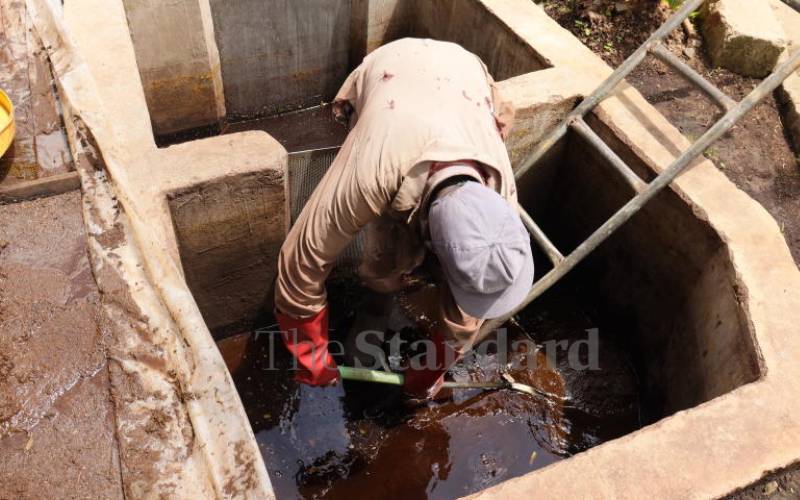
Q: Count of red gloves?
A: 2